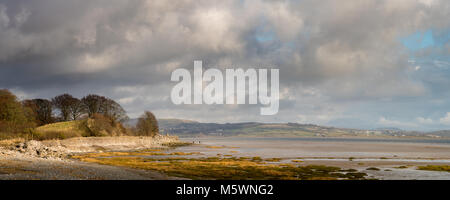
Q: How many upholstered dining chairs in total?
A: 0